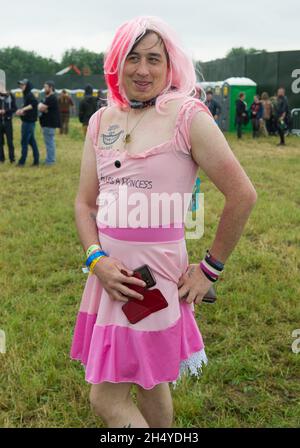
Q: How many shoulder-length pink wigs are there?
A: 1